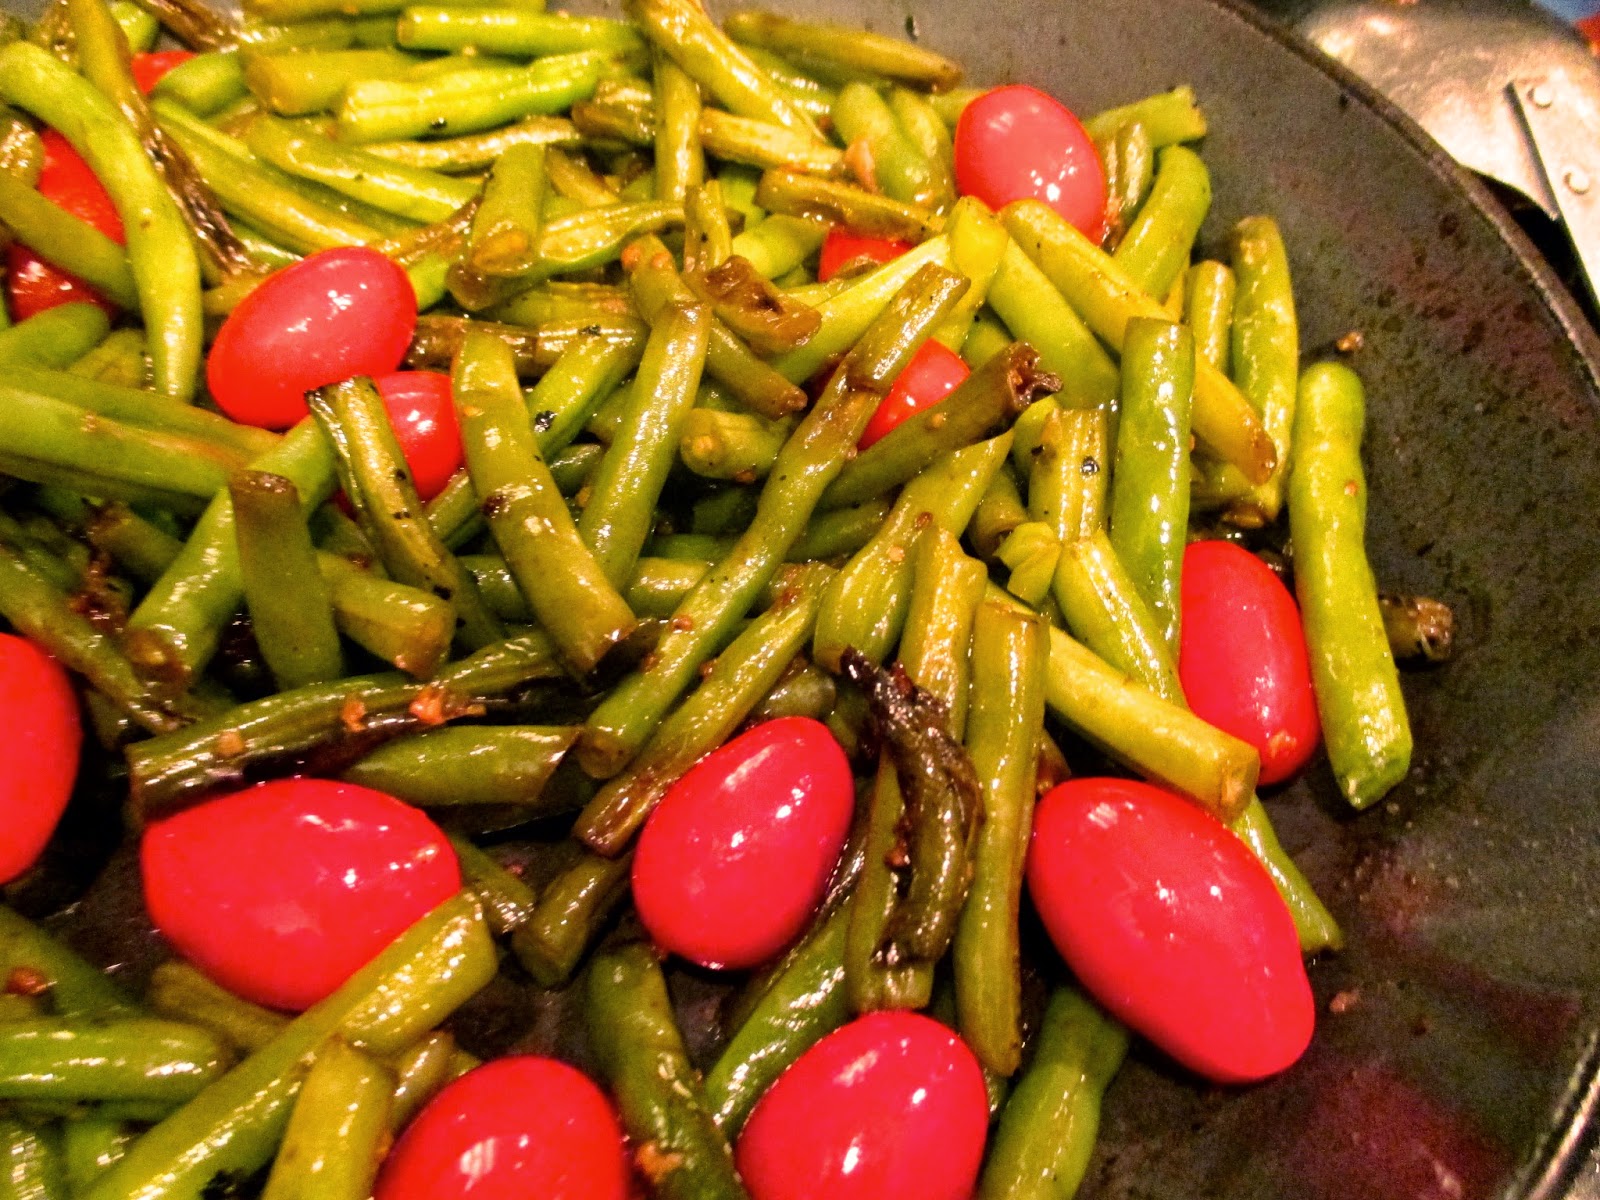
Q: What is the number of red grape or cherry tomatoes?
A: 14